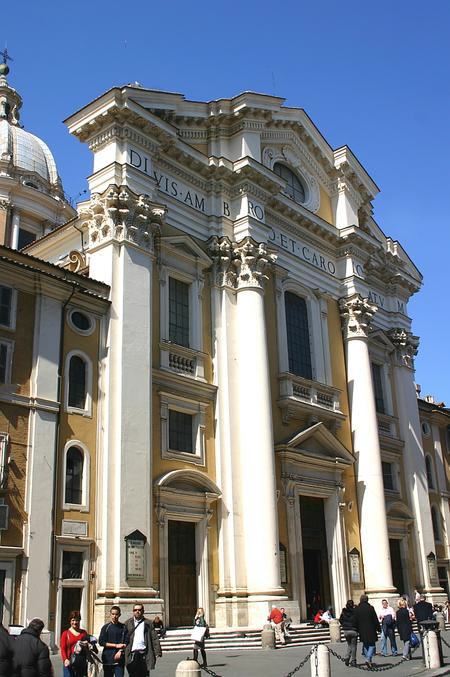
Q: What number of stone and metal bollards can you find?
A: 6